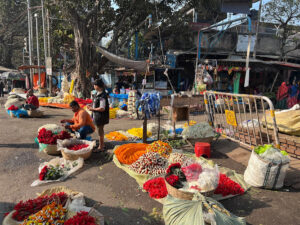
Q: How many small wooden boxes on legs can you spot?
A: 1